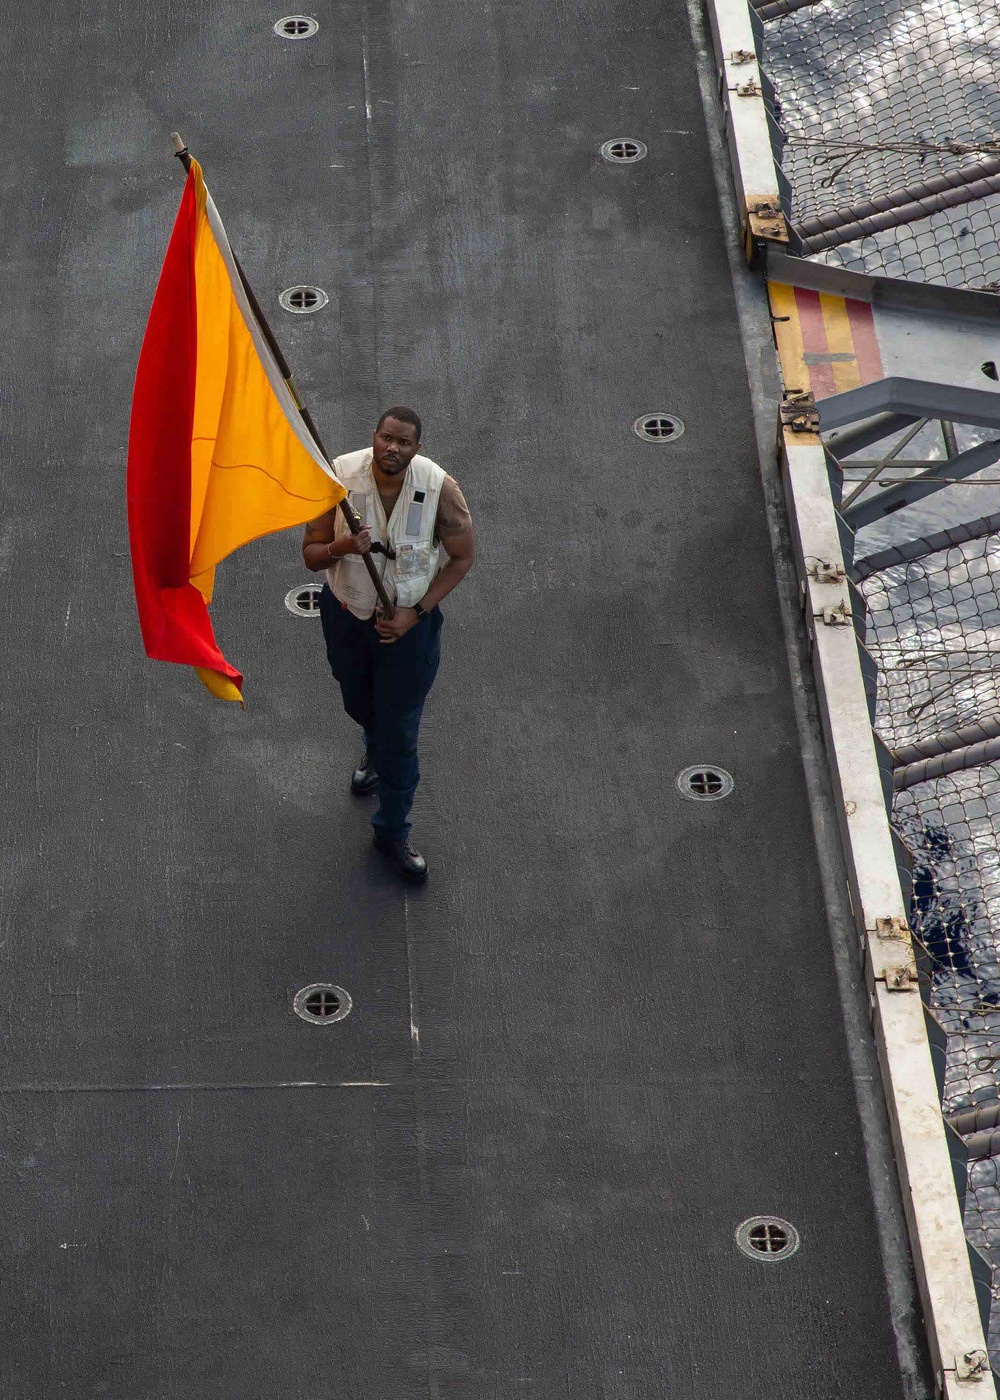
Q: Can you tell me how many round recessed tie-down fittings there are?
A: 8